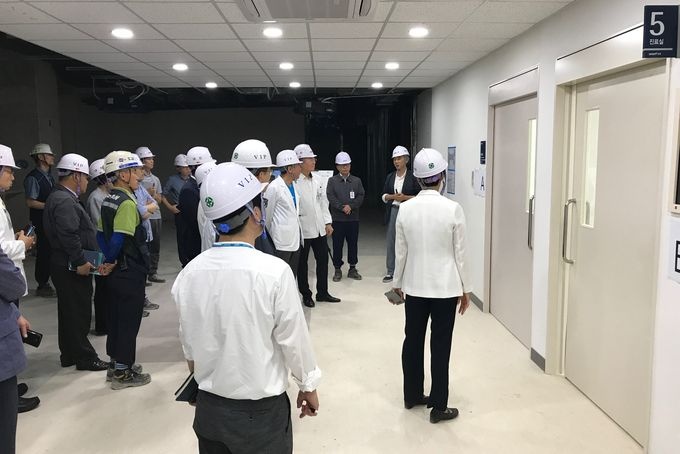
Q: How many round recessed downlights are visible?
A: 9